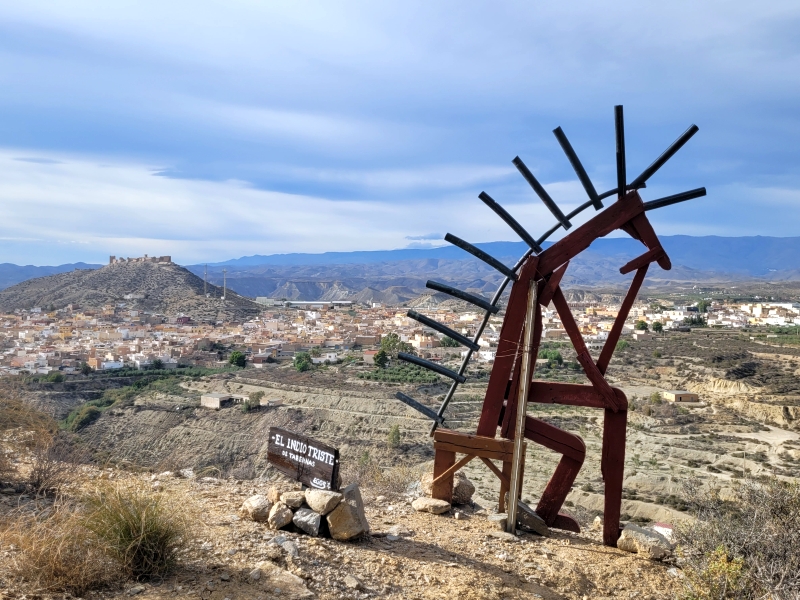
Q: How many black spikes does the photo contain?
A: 11